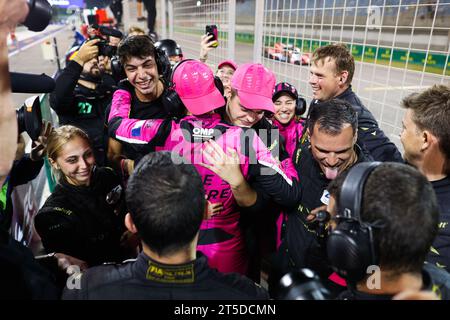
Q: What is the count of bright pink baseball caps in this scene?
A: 3